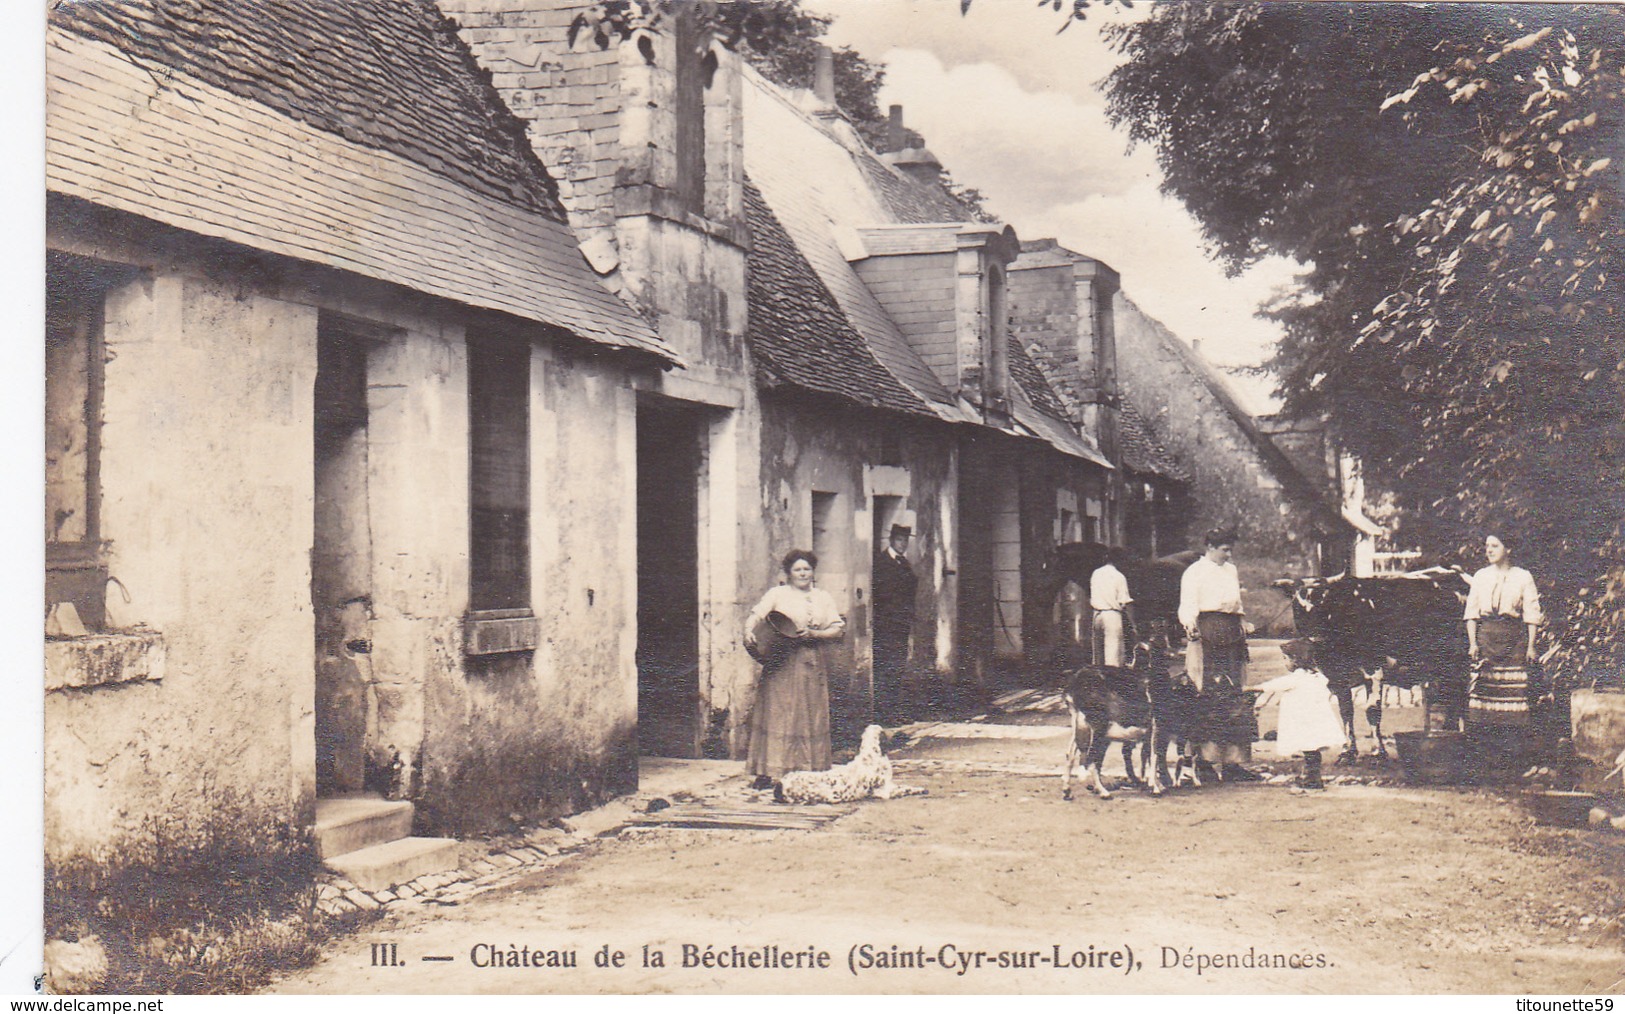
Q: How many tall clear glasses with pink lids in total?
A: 0